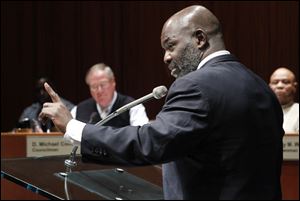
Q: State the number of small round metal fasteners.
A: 3